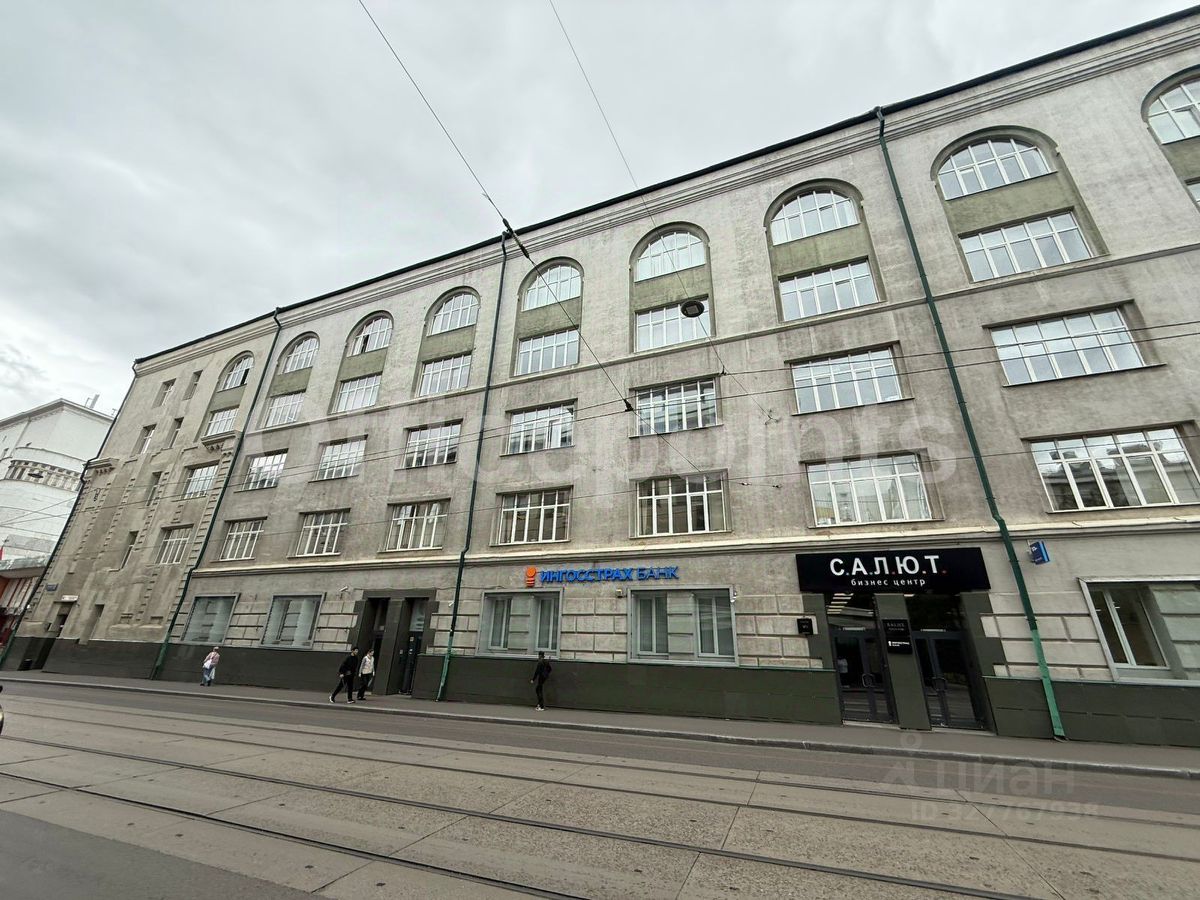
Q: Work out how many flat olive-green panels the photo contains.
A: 9